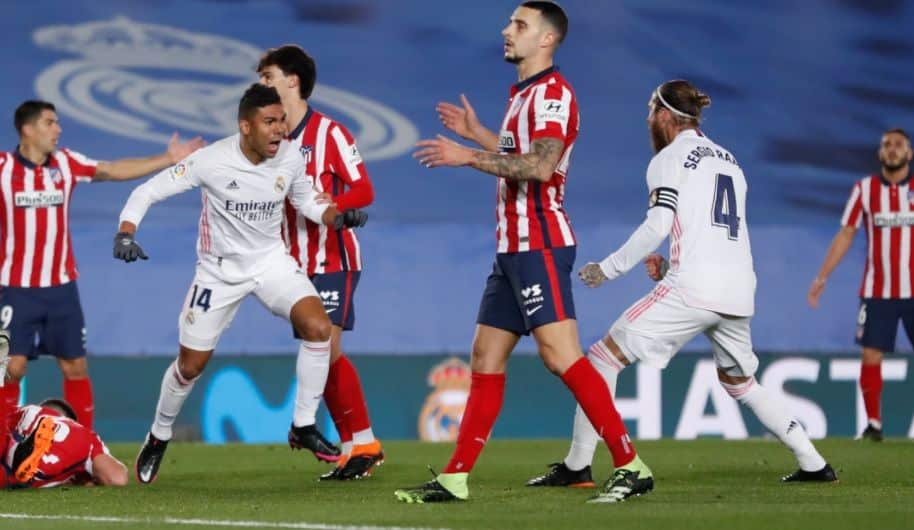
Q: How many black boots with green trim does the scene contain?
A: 2